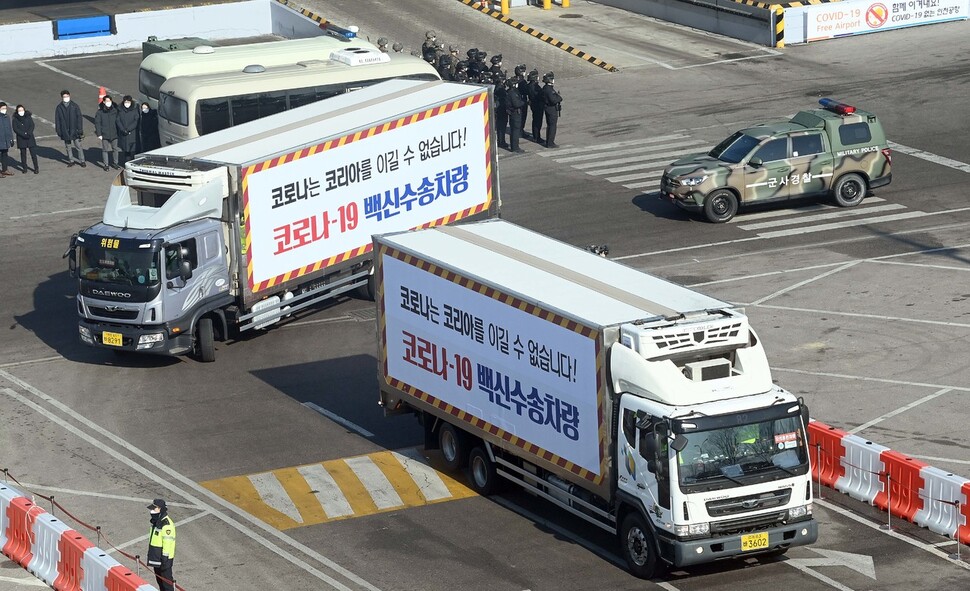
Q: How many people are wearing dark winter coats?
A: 6